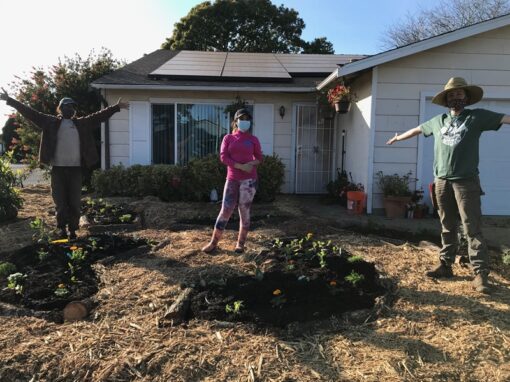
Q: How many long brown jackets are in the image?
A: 1